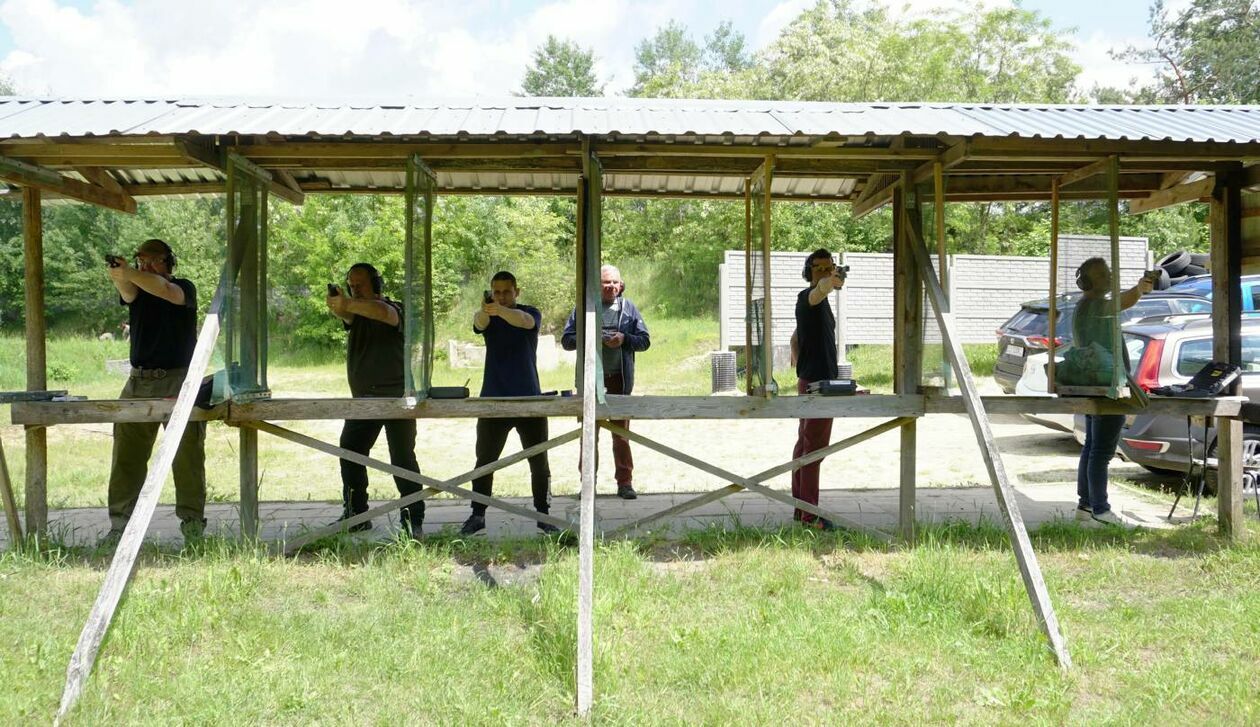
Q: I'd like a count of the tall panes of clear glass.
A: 6